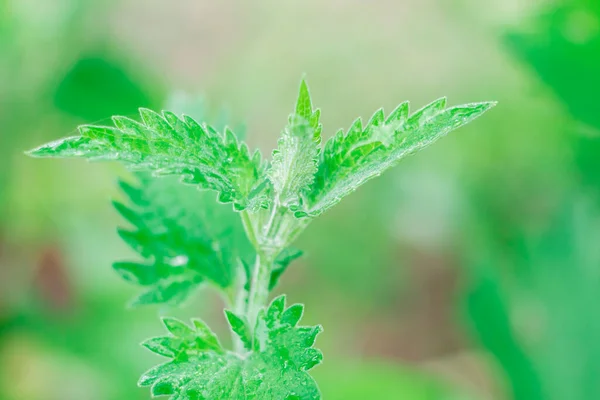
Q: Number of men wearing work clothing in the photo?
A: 0